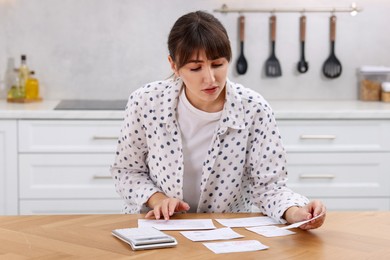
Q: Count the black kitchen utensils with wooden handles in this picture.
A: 4